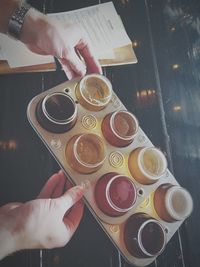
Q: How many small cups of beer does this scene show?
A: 8